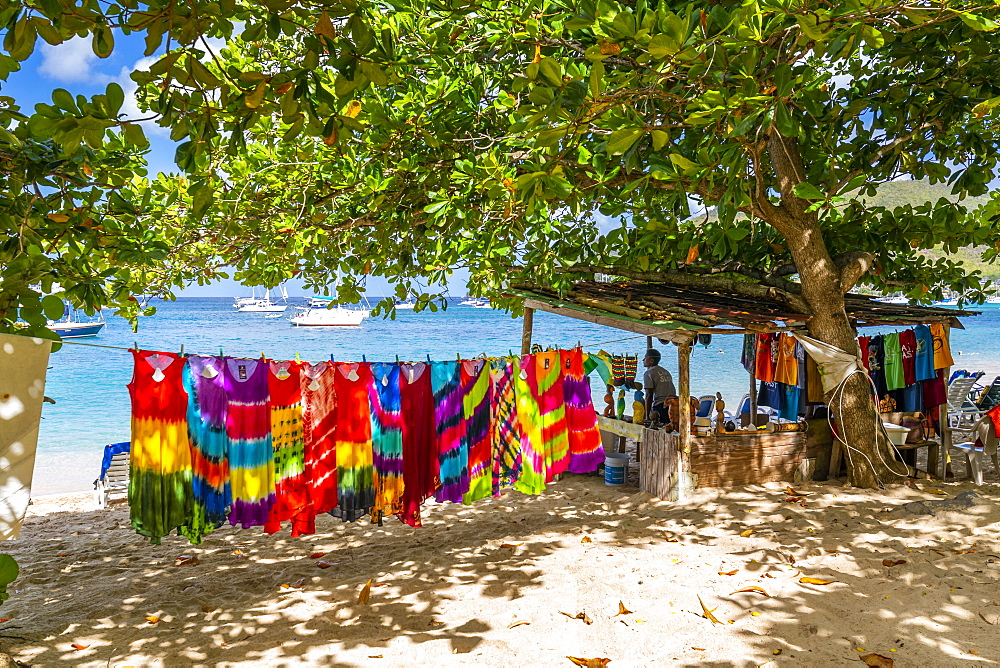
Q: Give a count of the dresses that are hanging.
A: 14